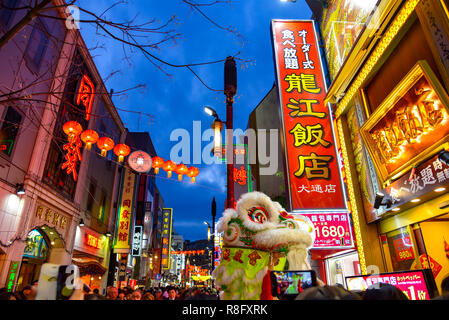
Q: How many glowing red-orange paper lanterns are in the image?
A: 8